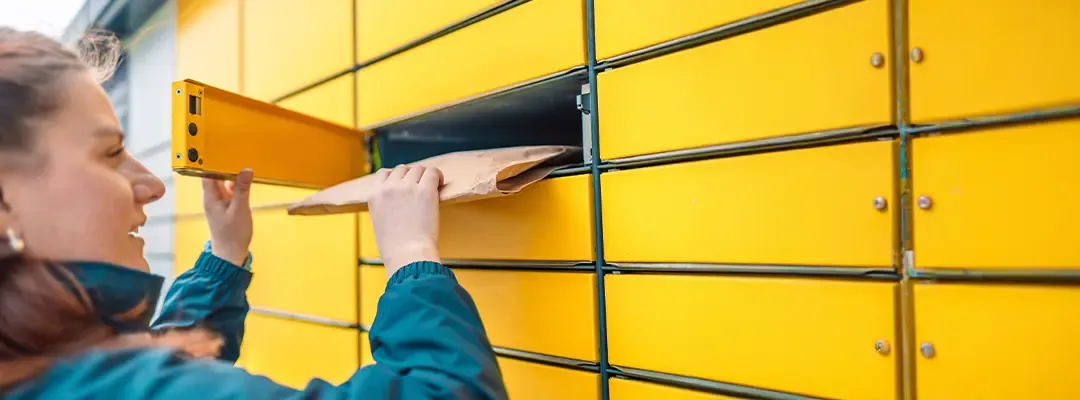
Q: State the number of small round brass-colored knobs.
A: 6